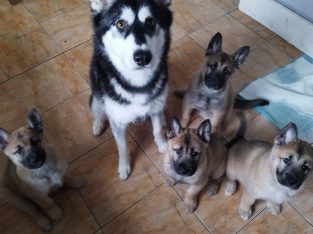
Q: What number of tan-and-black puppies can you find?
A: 4